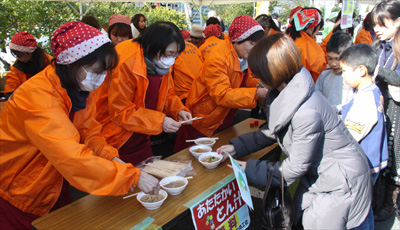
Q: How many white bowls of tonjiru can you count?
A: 5